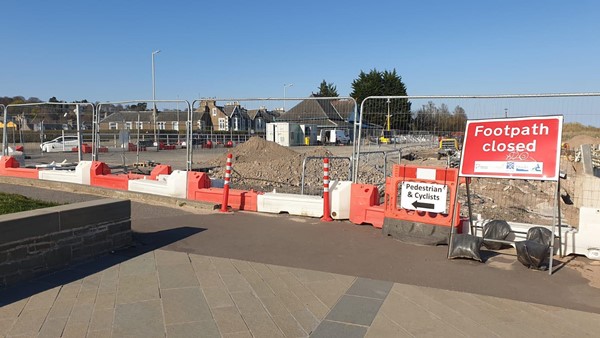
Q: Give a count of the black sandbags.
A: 4